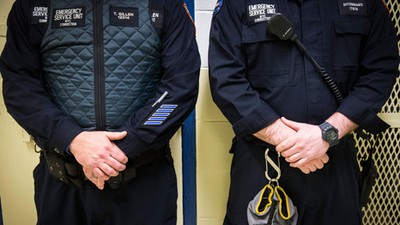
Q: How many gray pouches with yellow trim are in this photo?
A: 2